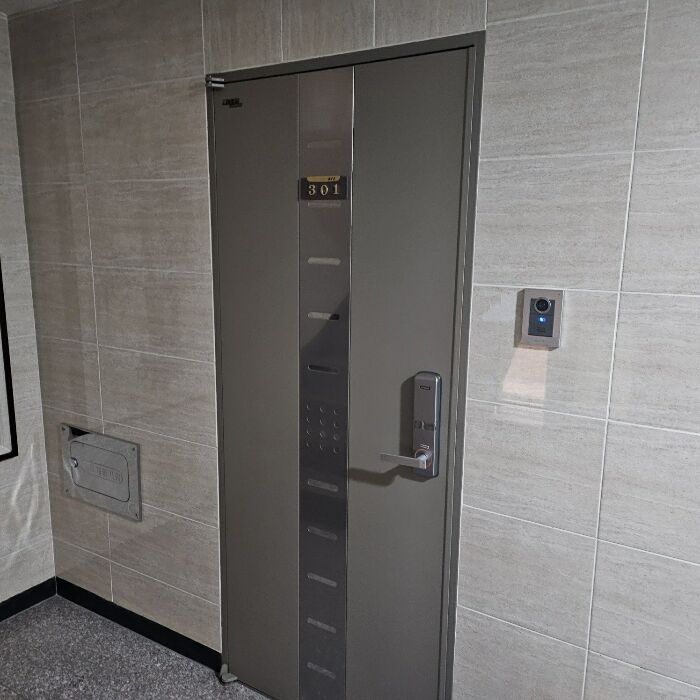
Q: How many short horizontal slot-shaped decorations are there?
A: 10